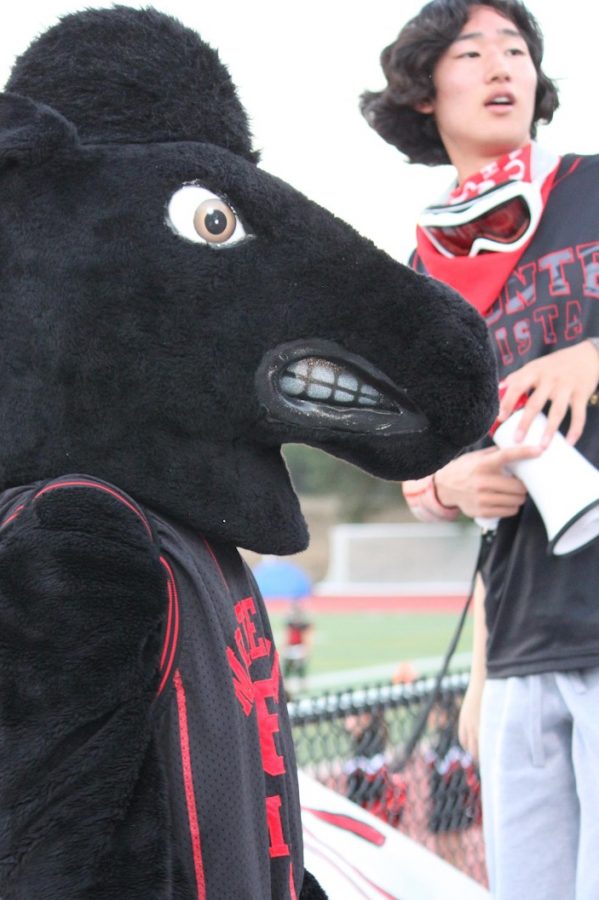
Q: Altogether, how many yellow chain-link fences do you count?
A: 0